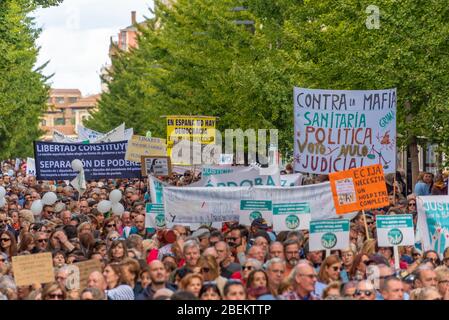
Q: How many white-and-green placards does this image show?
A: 5